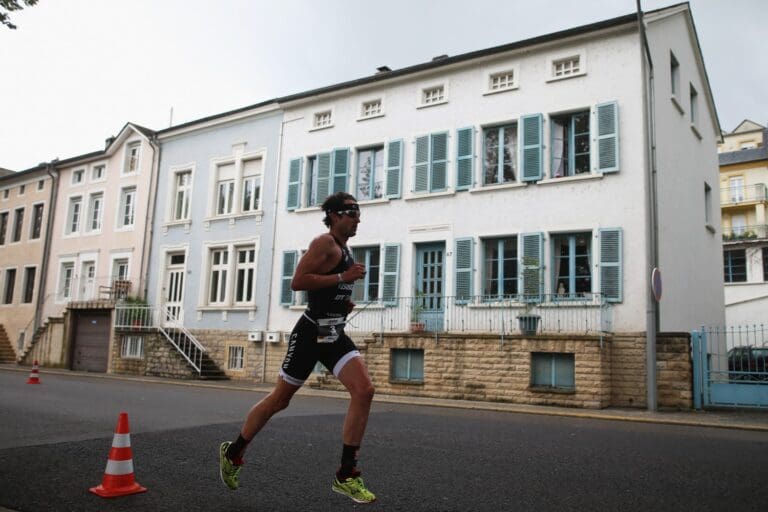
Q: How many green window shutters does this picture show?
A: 14